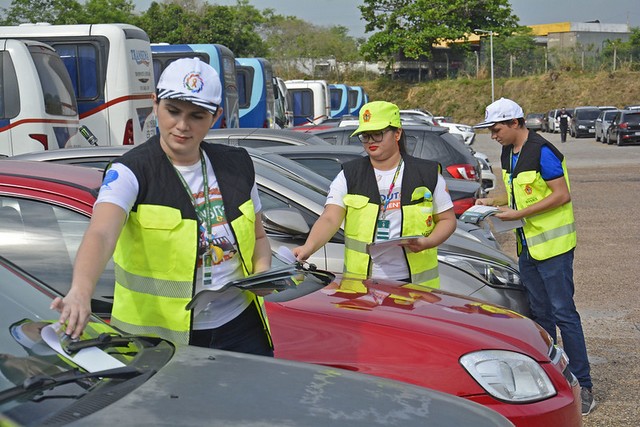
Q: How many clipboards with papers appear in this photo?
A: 3